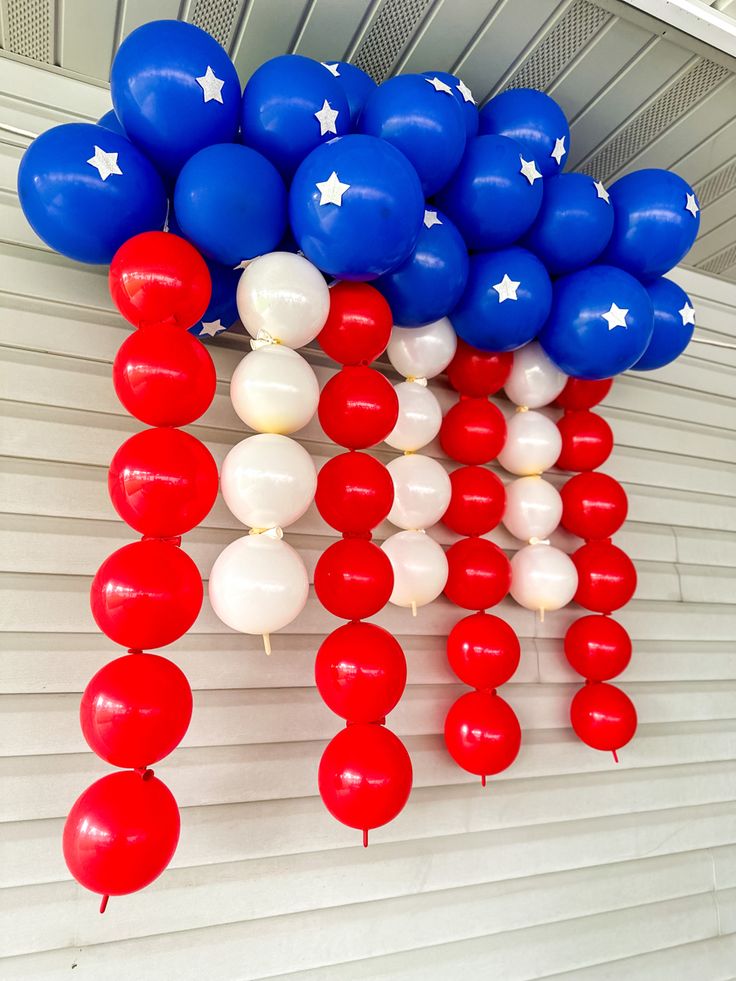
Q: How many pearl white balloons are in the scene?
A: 12